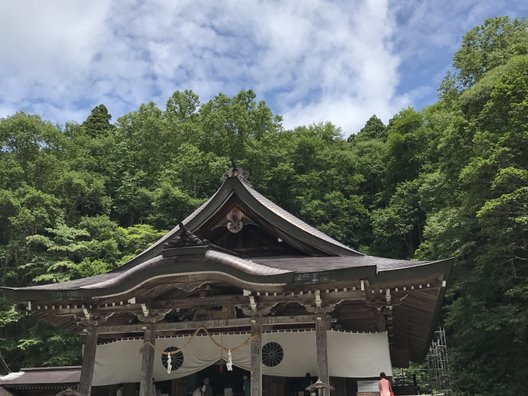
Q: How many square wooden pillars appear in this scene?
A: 4